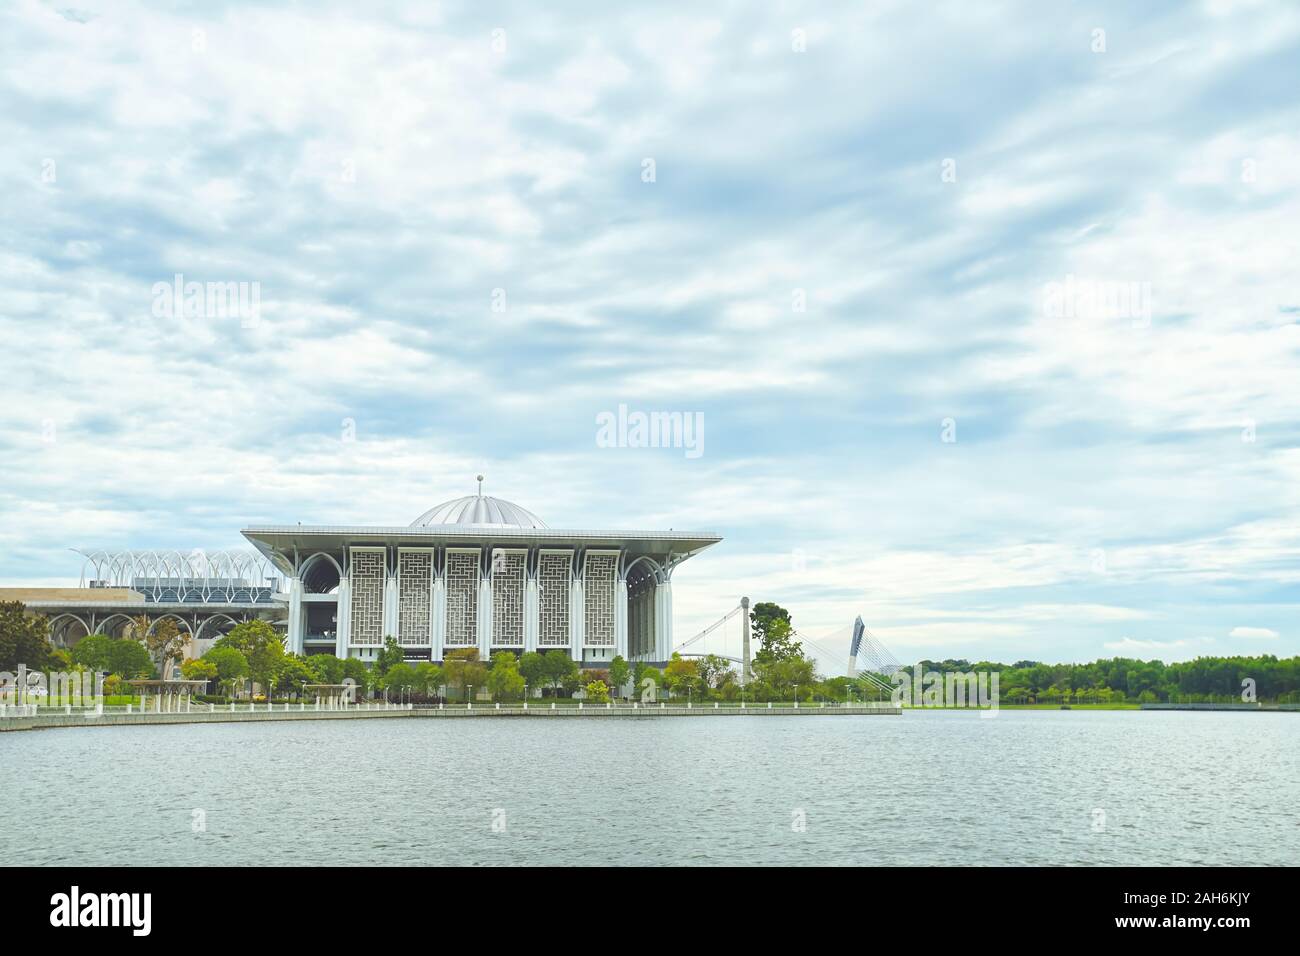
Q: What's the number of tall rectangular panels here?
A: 6